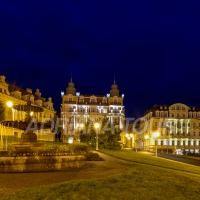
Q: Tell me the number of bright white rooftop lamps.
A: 4